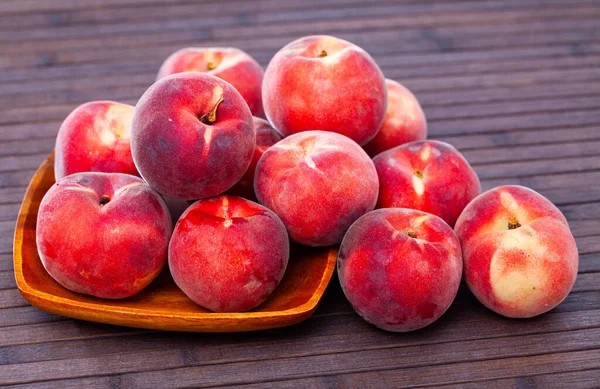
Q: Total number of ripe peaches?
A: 12